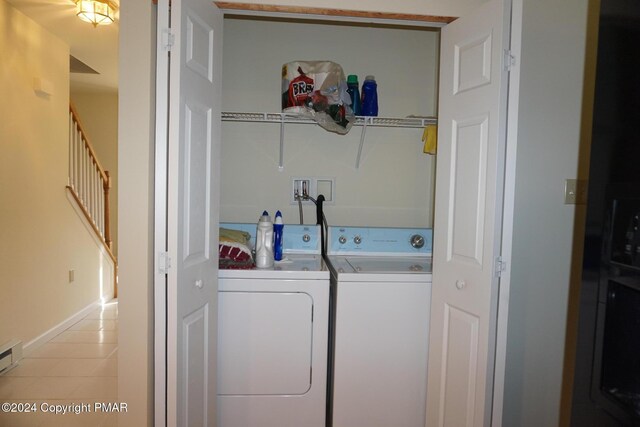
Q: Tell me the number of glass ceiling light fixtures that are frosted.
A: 1